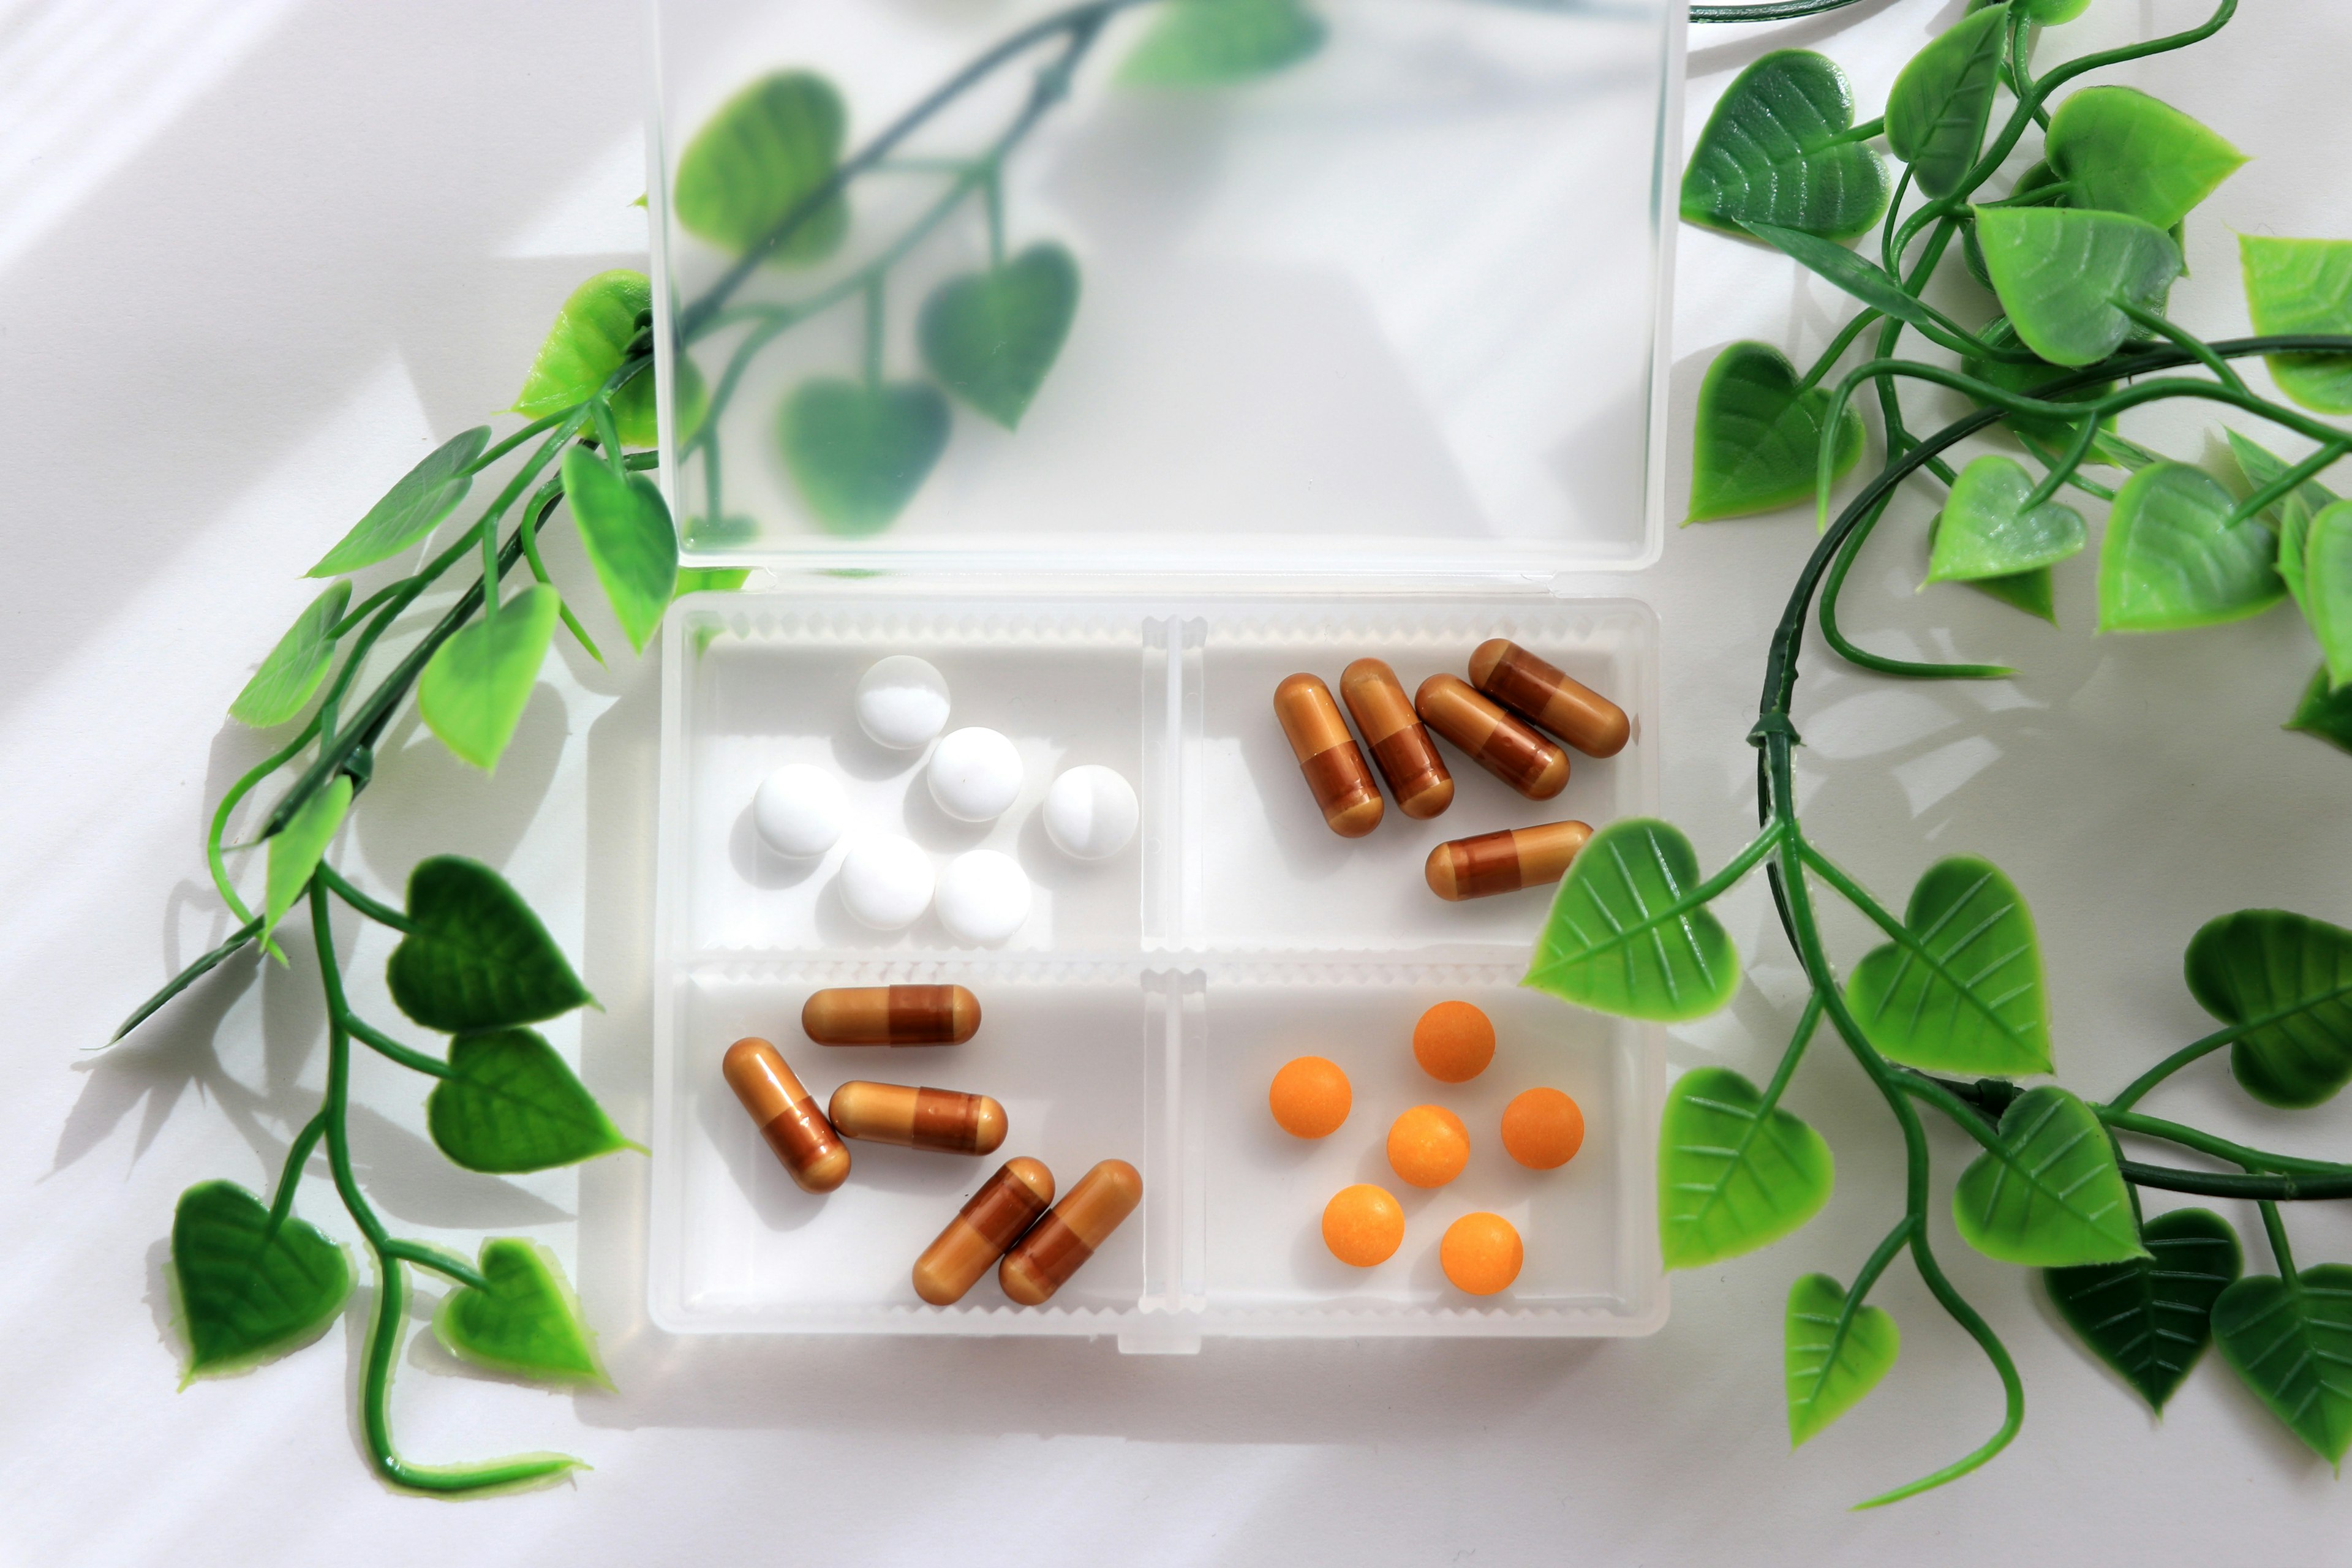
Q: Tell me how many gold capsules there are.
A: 10